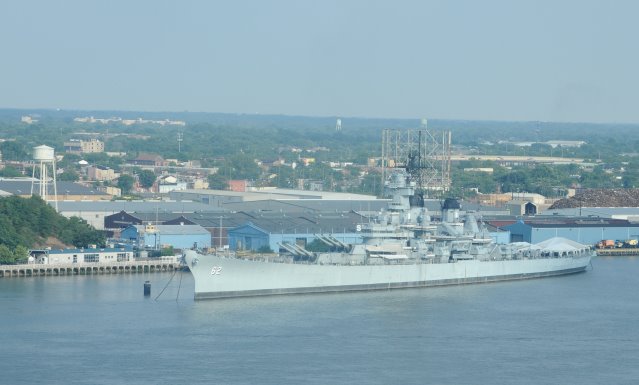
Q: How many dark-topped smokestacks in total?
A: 2